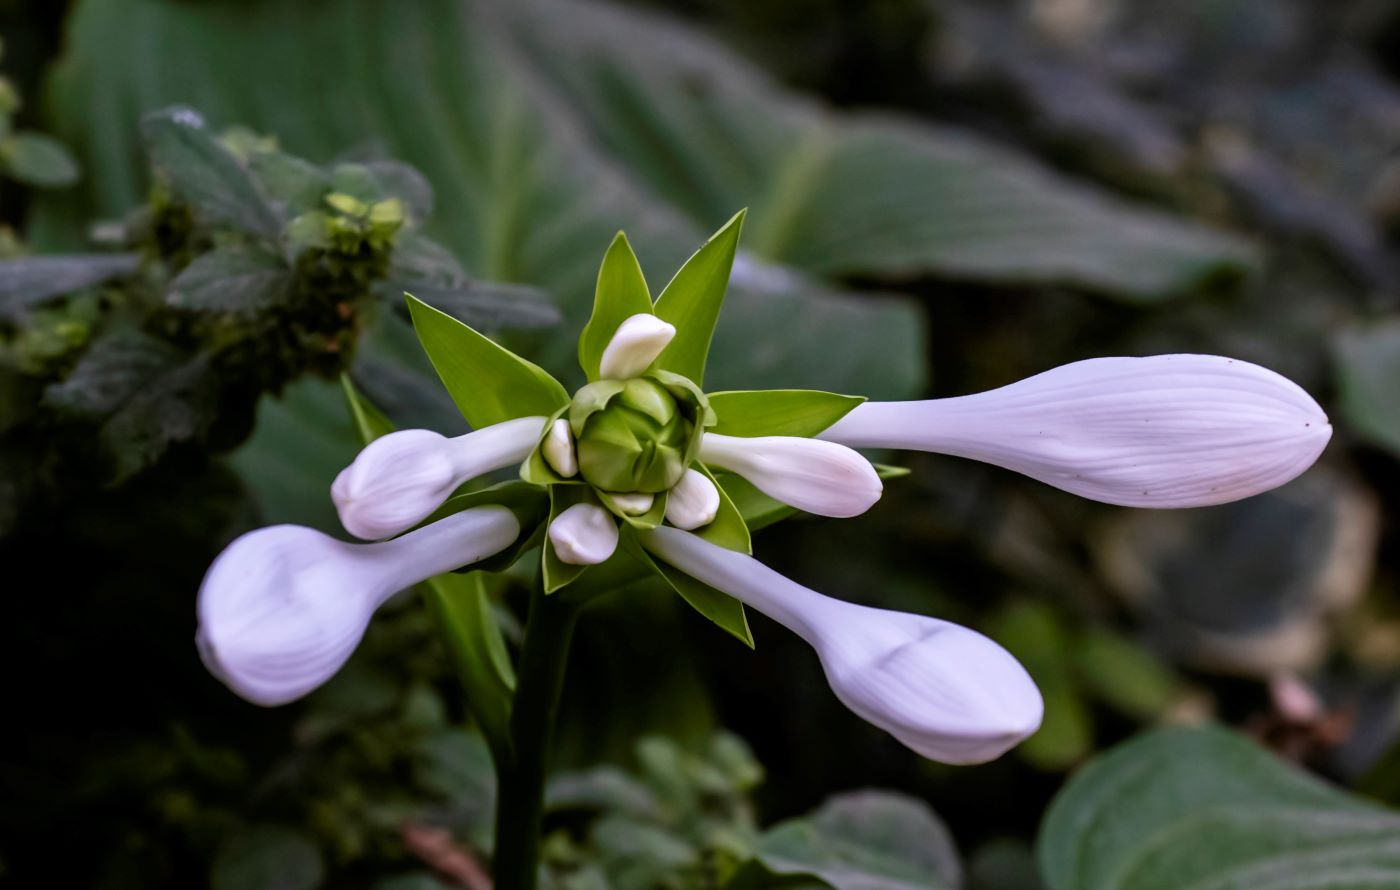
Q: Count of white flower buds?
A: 10